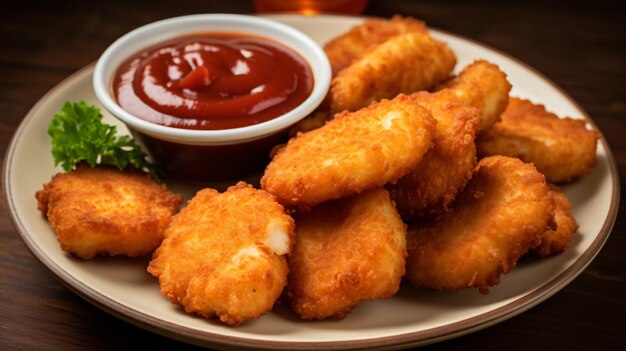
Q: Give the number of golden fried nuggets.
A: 11